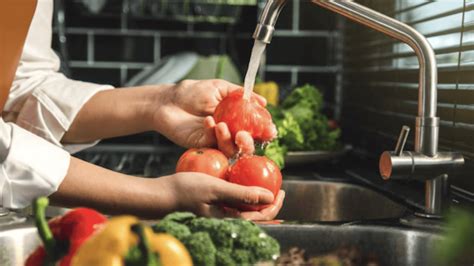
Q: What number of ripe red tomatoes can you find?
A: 3